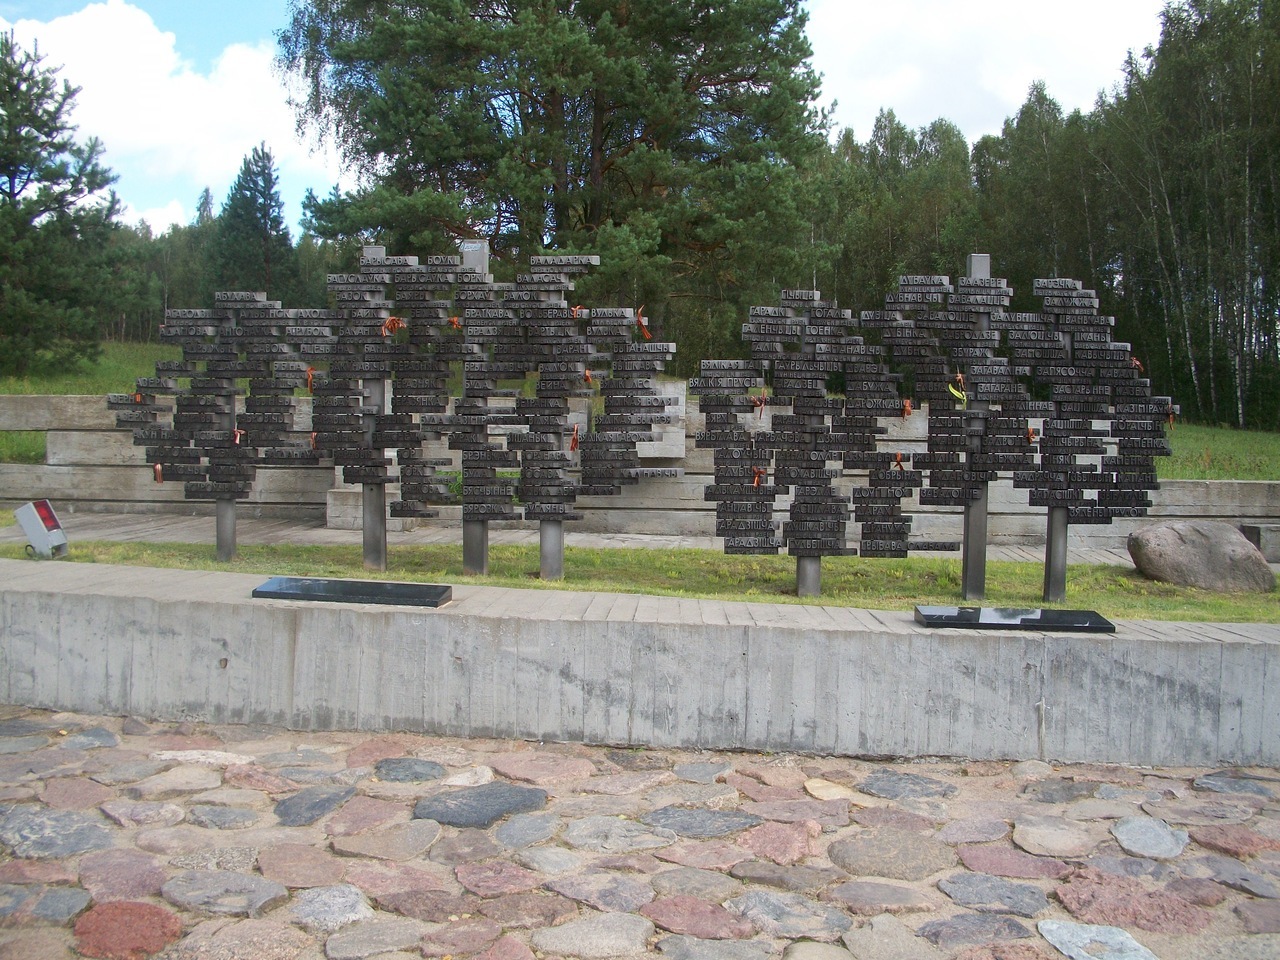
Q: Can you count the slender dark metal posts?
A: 7